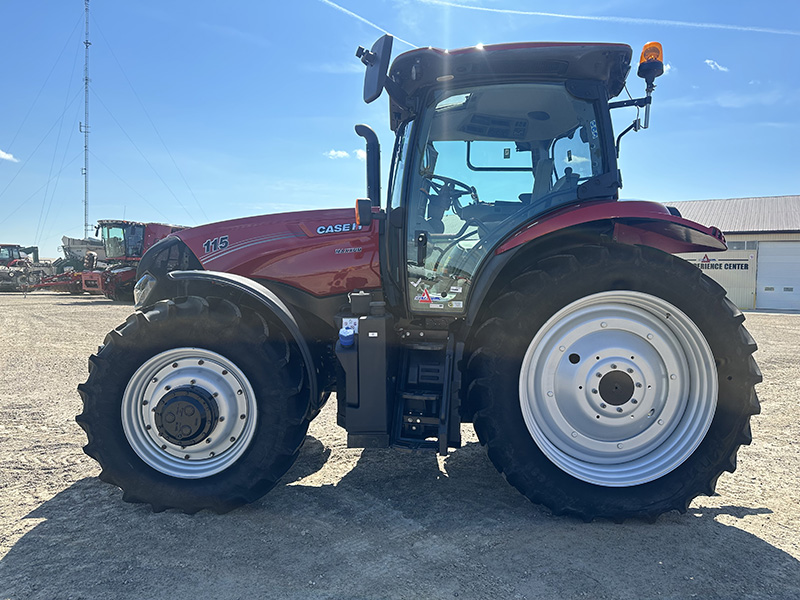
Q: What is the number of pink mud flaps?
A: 0